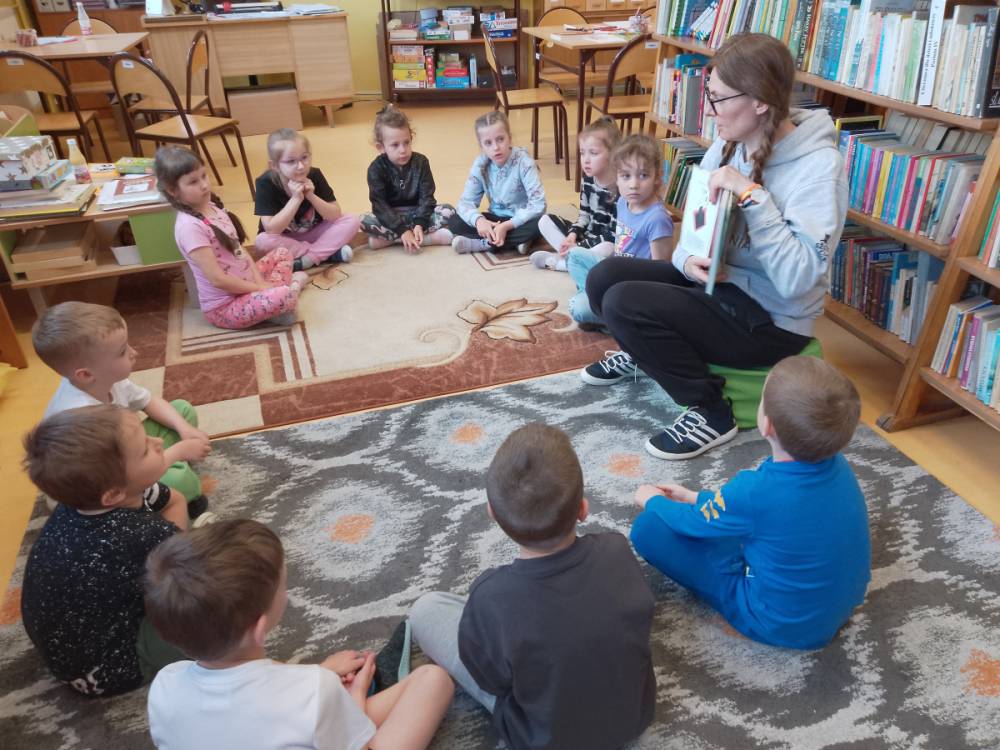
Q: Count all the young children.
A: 11